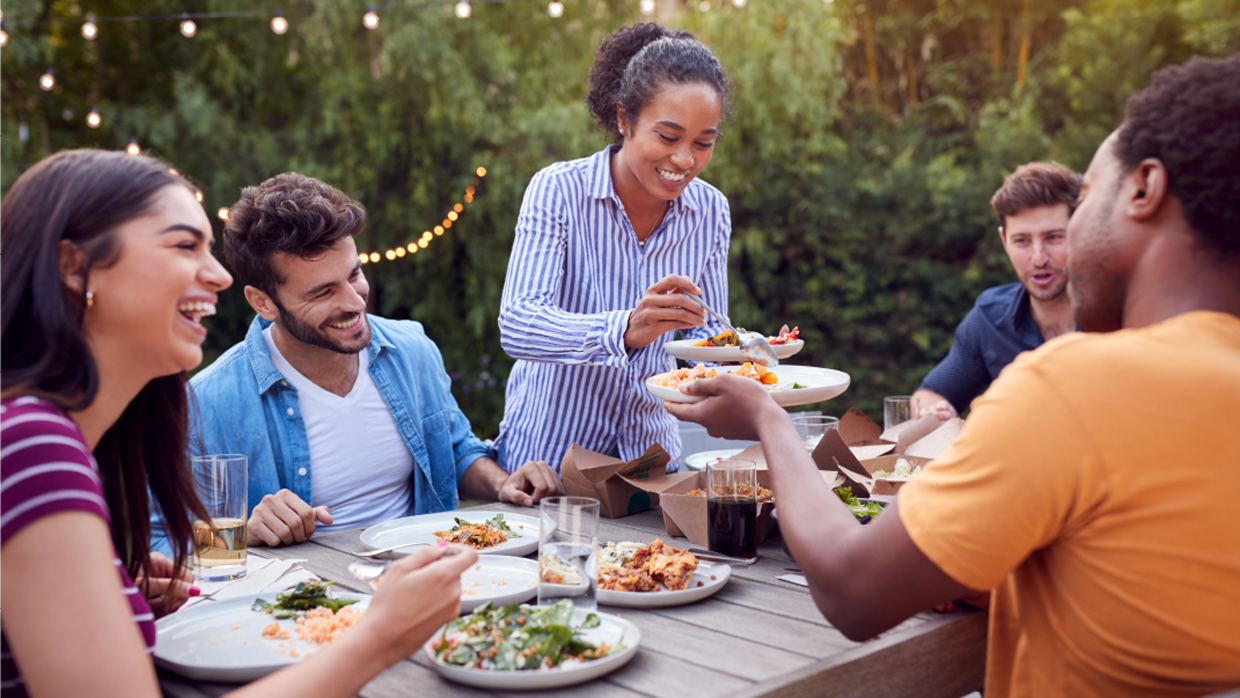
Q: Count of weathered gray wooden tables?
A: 1